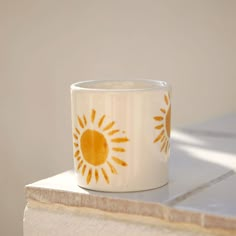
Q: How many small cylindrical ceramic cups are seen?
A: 1